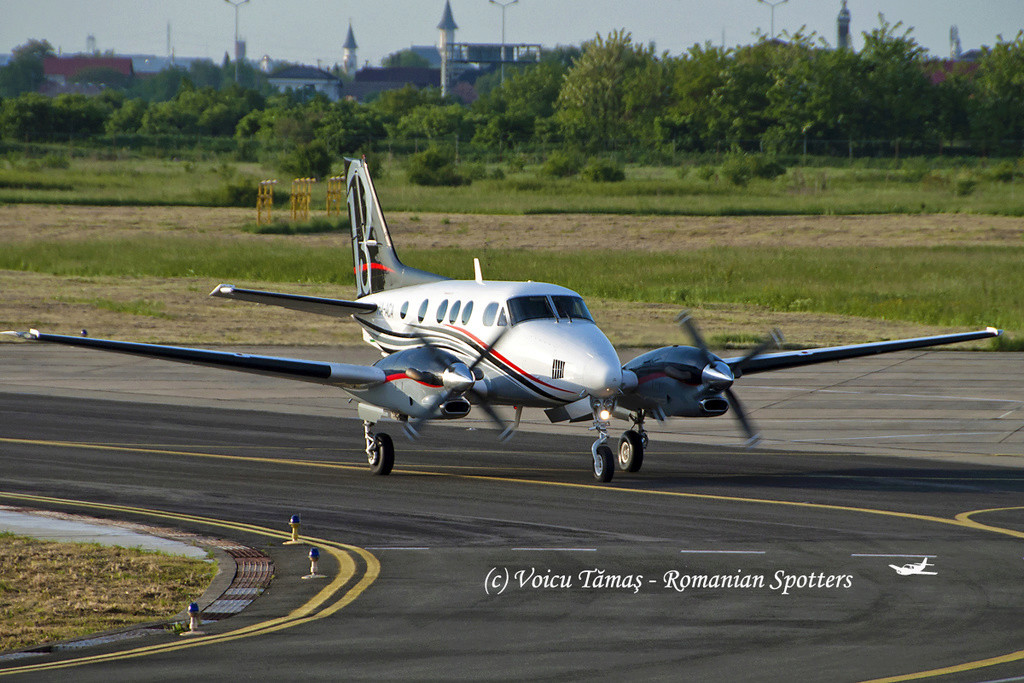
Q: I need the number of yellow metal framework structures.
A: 3